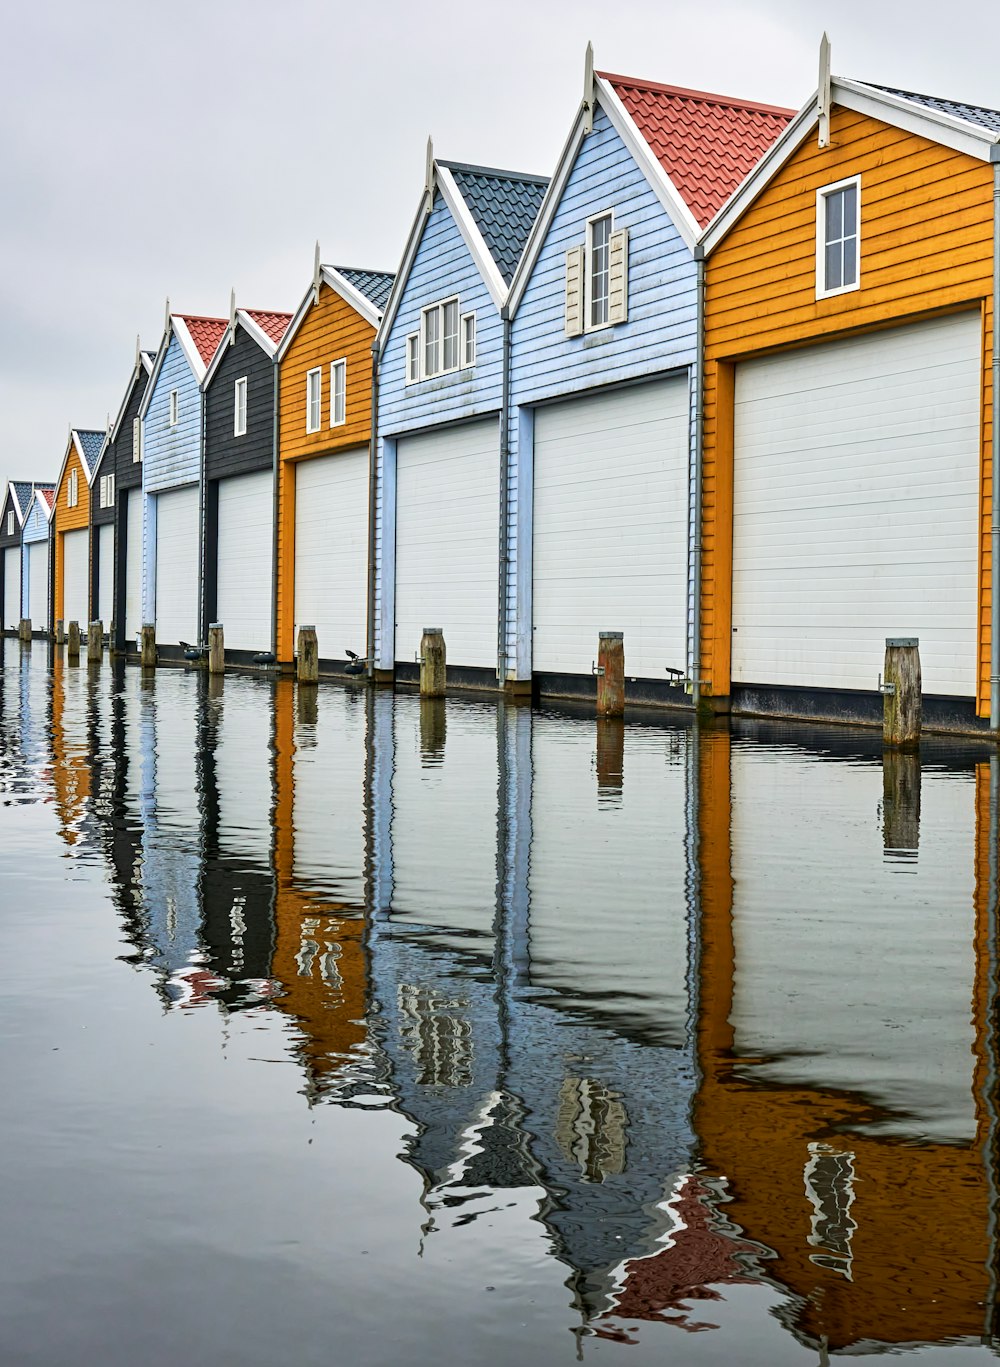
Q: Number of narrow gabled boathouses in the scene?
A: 11